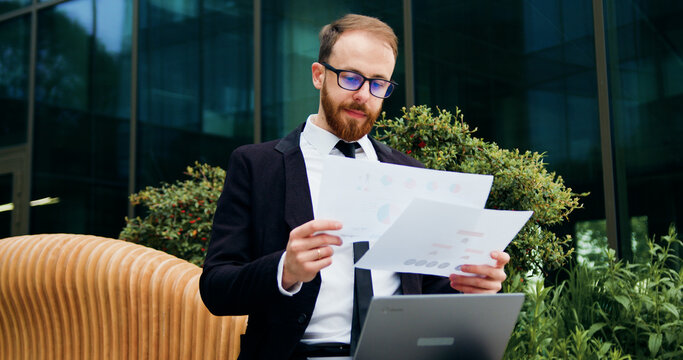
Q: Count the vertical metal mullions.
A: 5